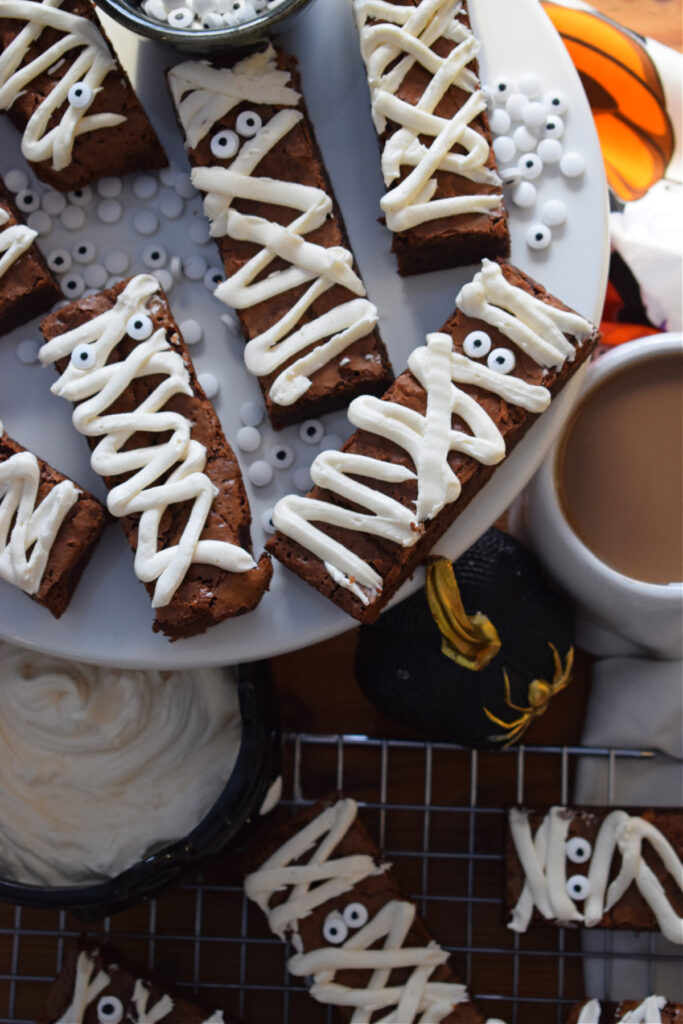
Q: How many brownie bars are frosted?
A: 11